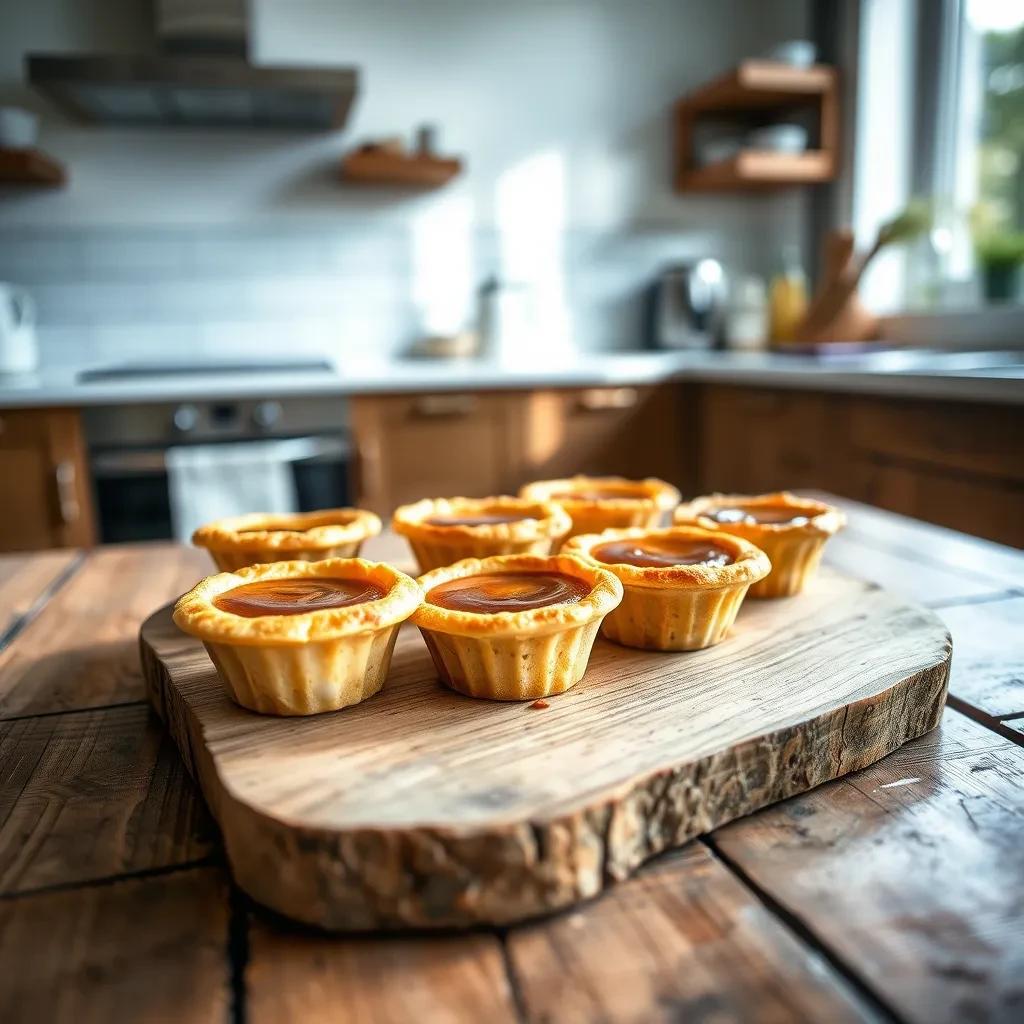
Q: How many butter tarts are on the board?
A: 7